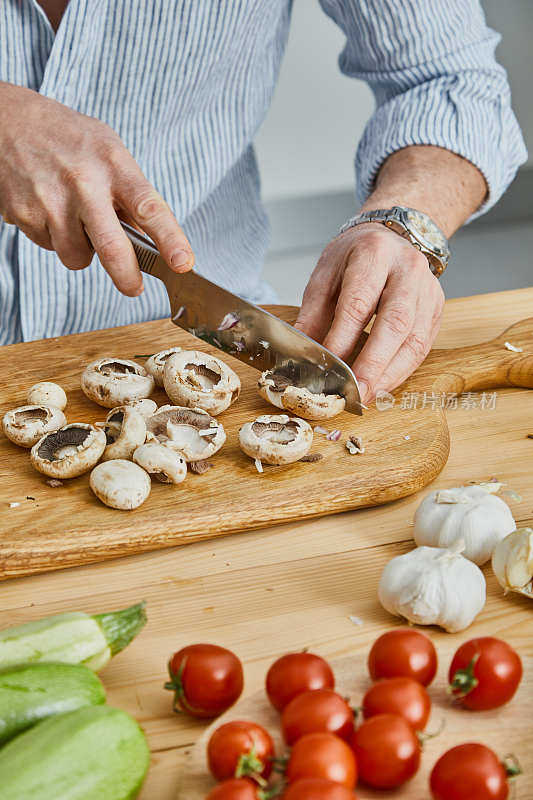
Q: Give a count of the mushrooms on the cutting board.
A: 13